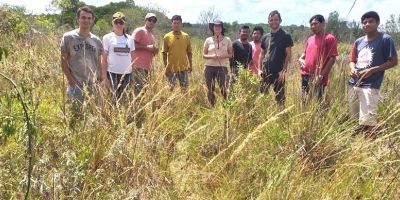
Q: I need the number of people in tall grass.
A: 10